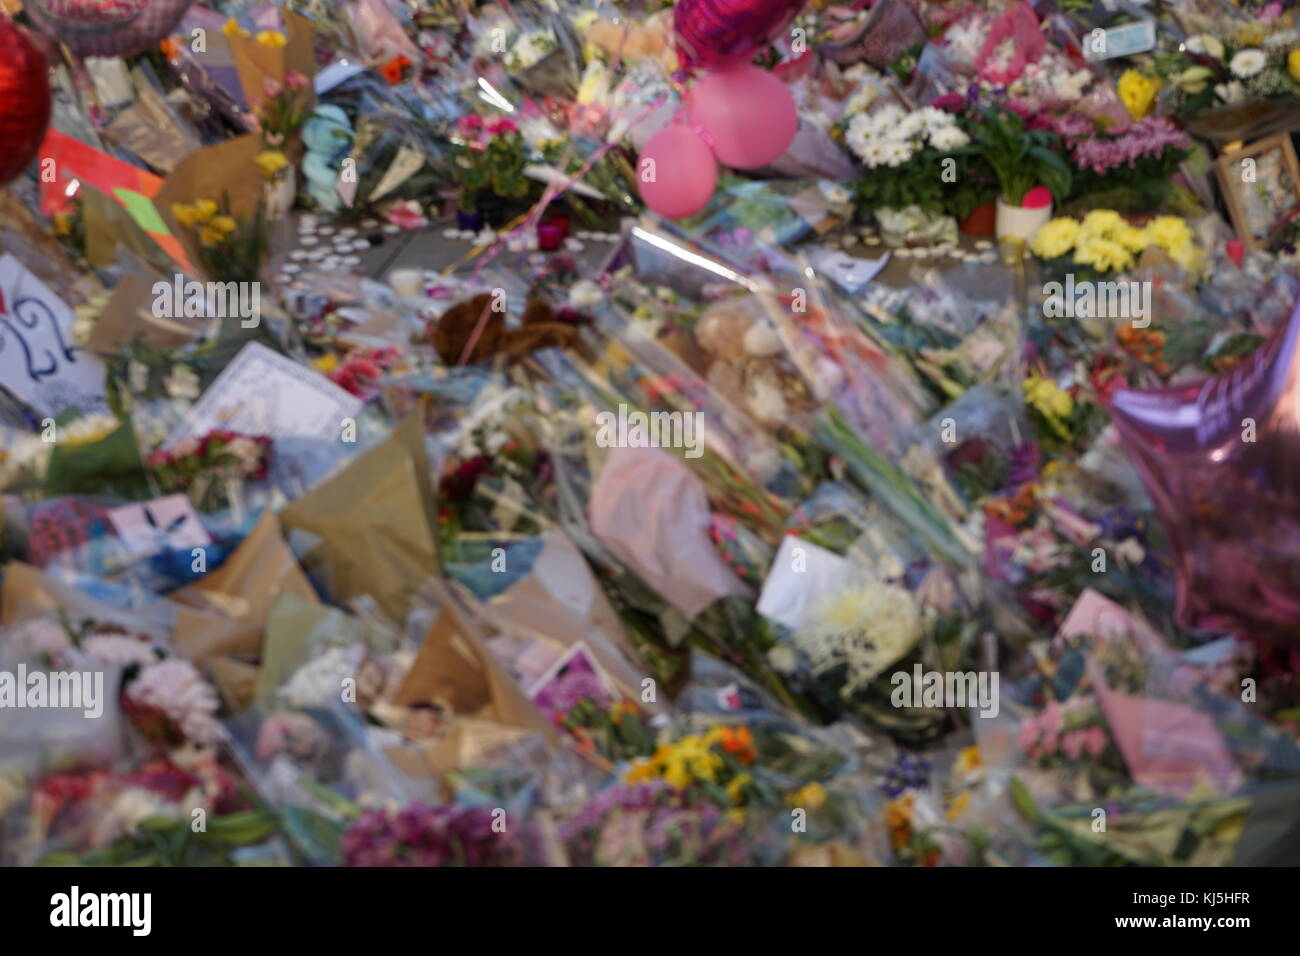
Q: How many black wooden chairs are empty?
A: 0